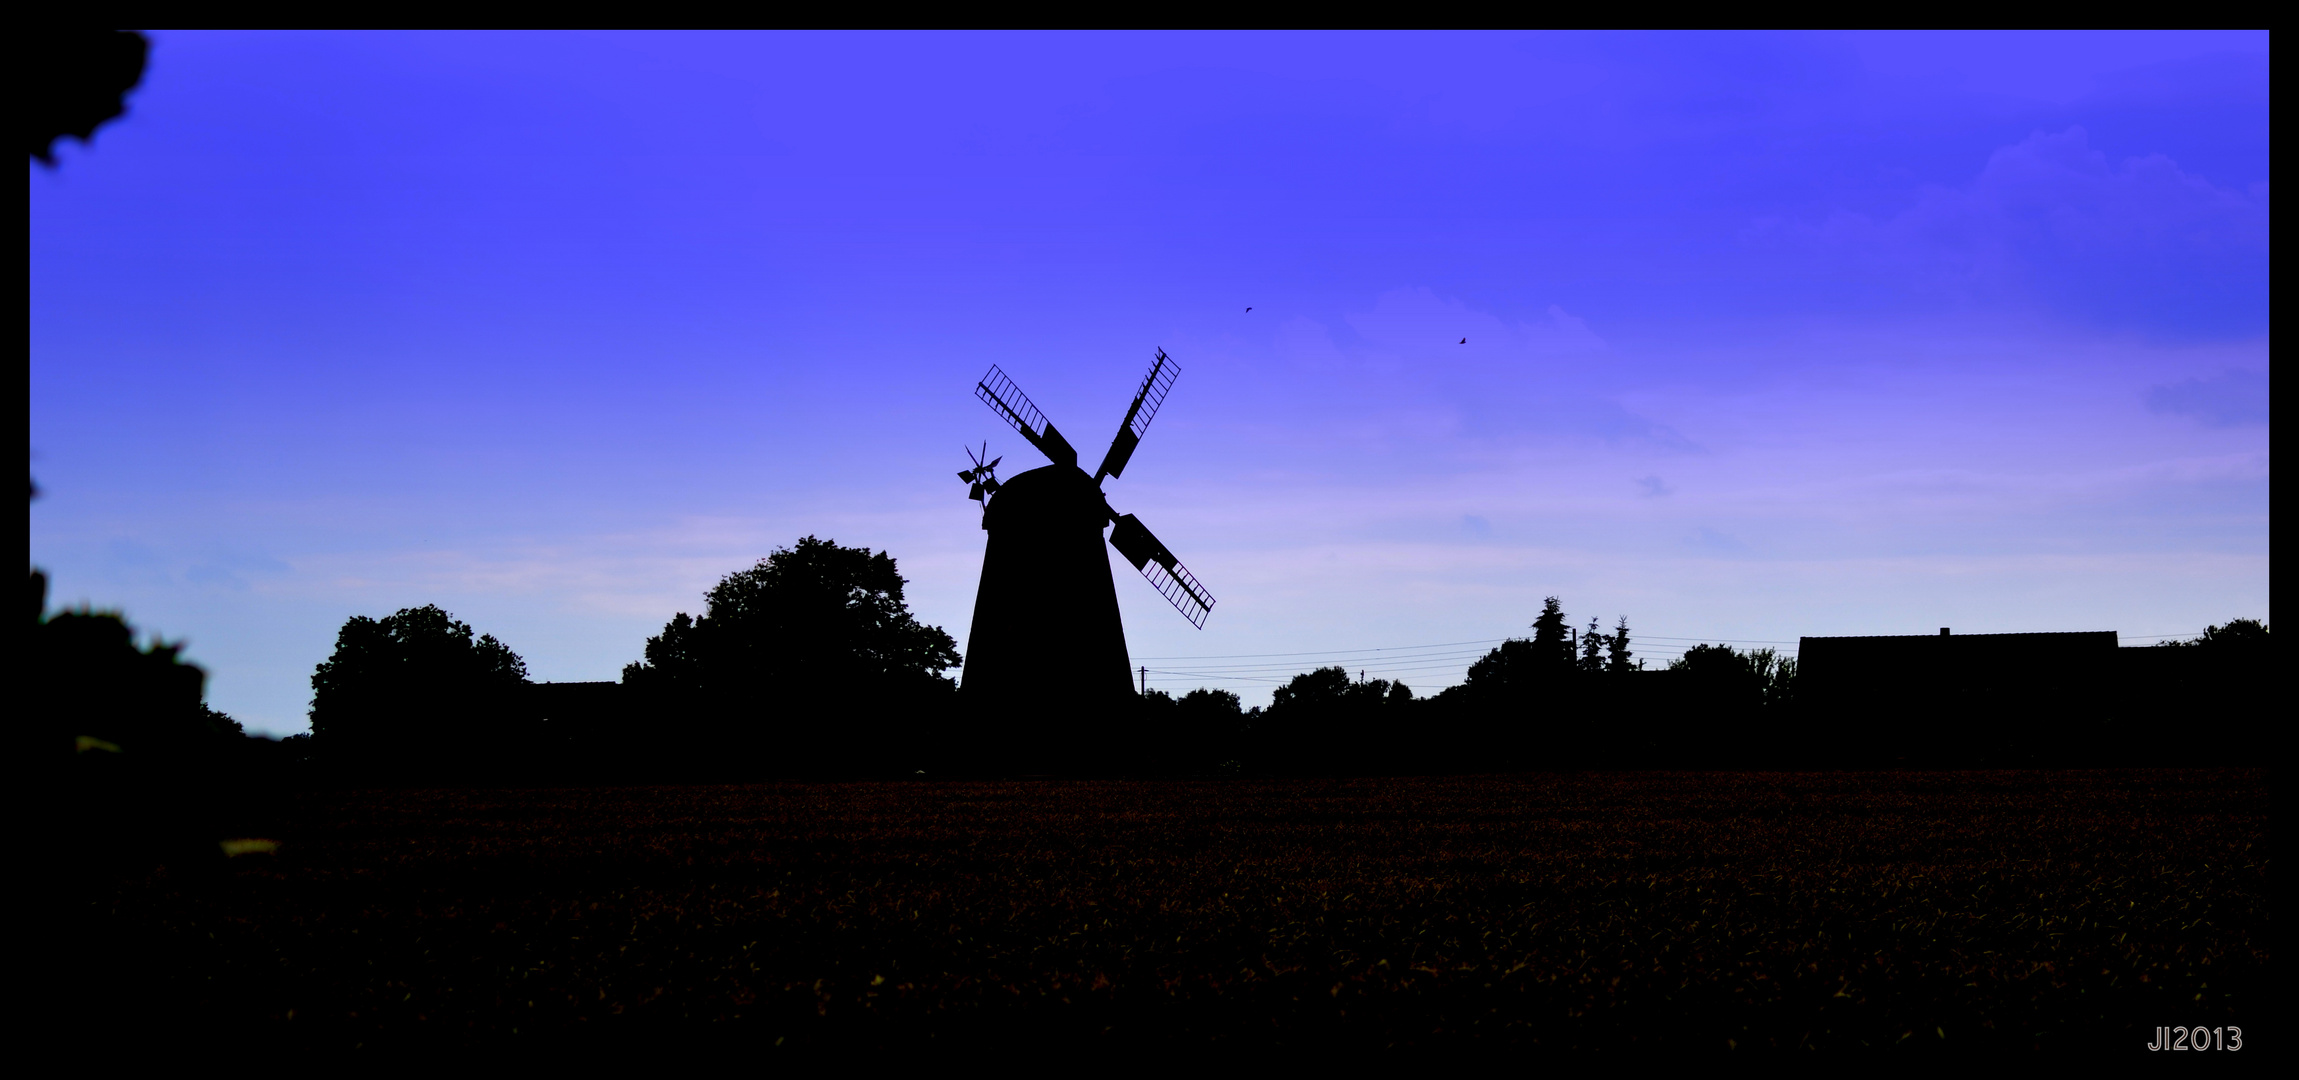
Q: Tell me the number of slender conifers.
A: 3